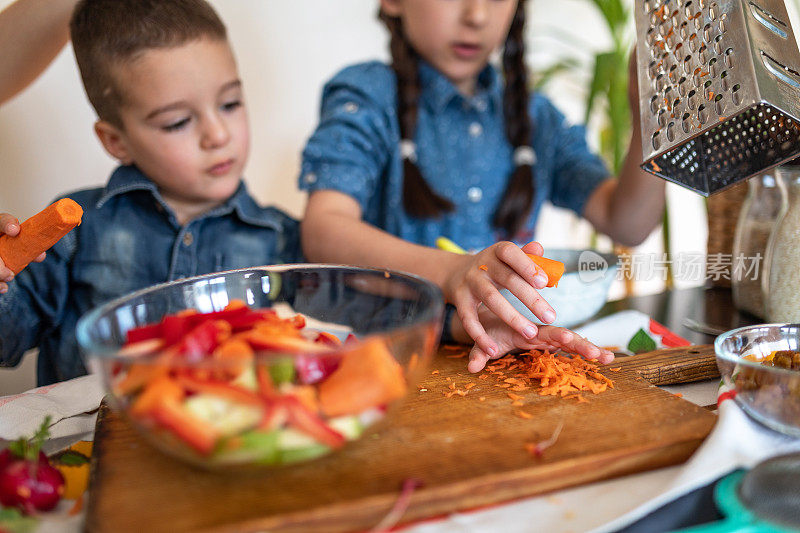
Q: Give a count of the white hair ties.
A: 2